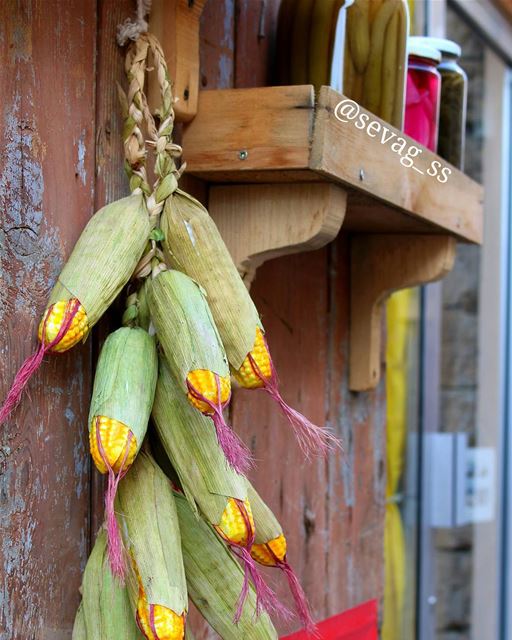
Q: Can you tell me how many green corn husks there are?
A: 9